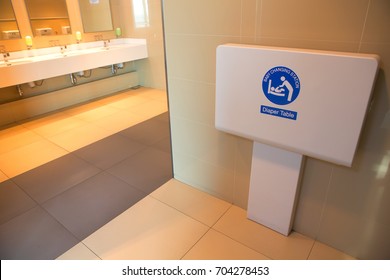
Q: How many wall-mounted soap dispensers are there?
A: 3